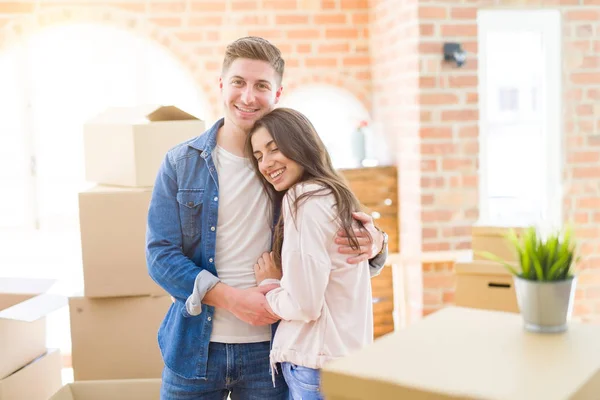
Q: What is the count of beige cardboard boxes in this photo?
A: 9